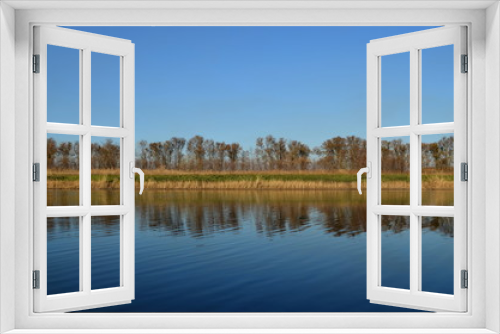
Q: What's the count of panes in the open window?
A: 12